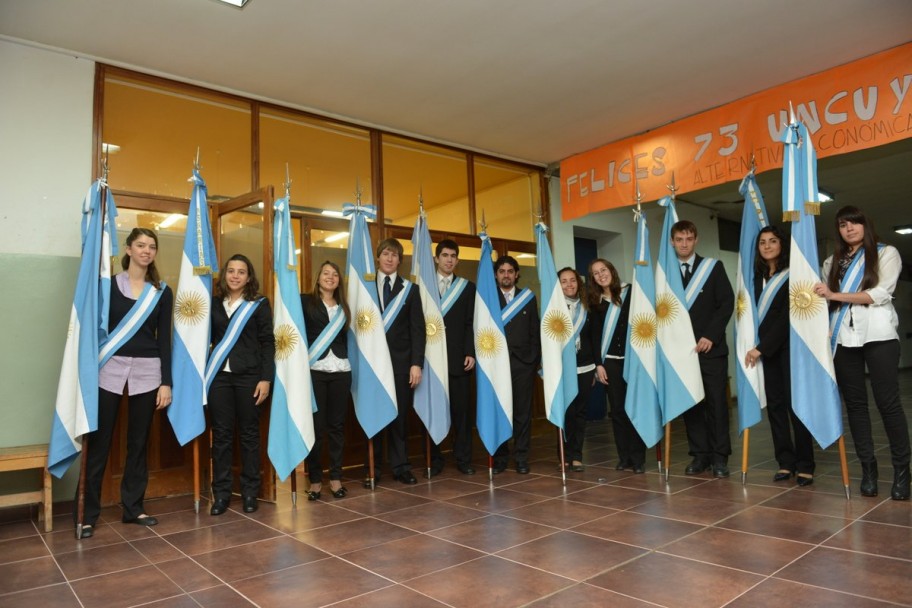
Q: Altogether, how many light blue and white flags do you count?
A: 11